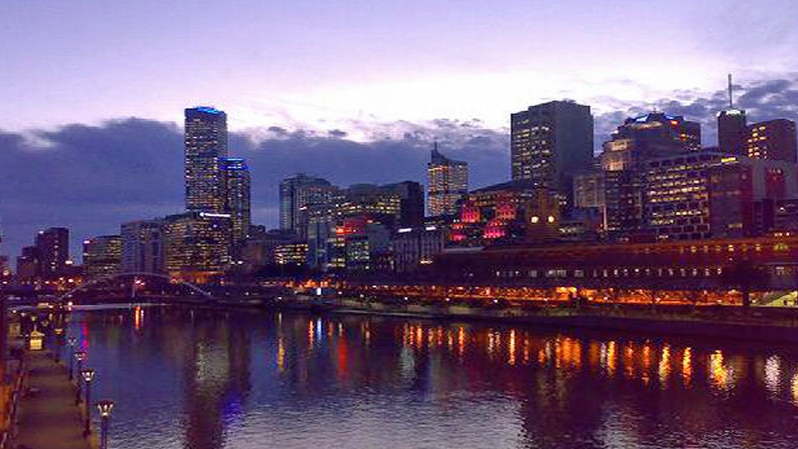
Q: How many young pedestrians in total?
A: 0